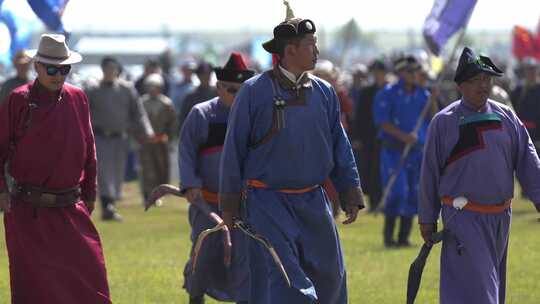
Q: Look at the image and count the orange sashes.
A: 3